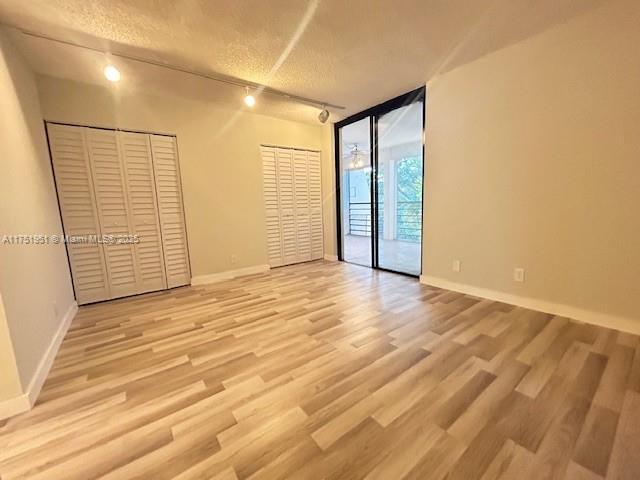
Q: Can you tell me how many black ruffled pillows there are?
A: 0